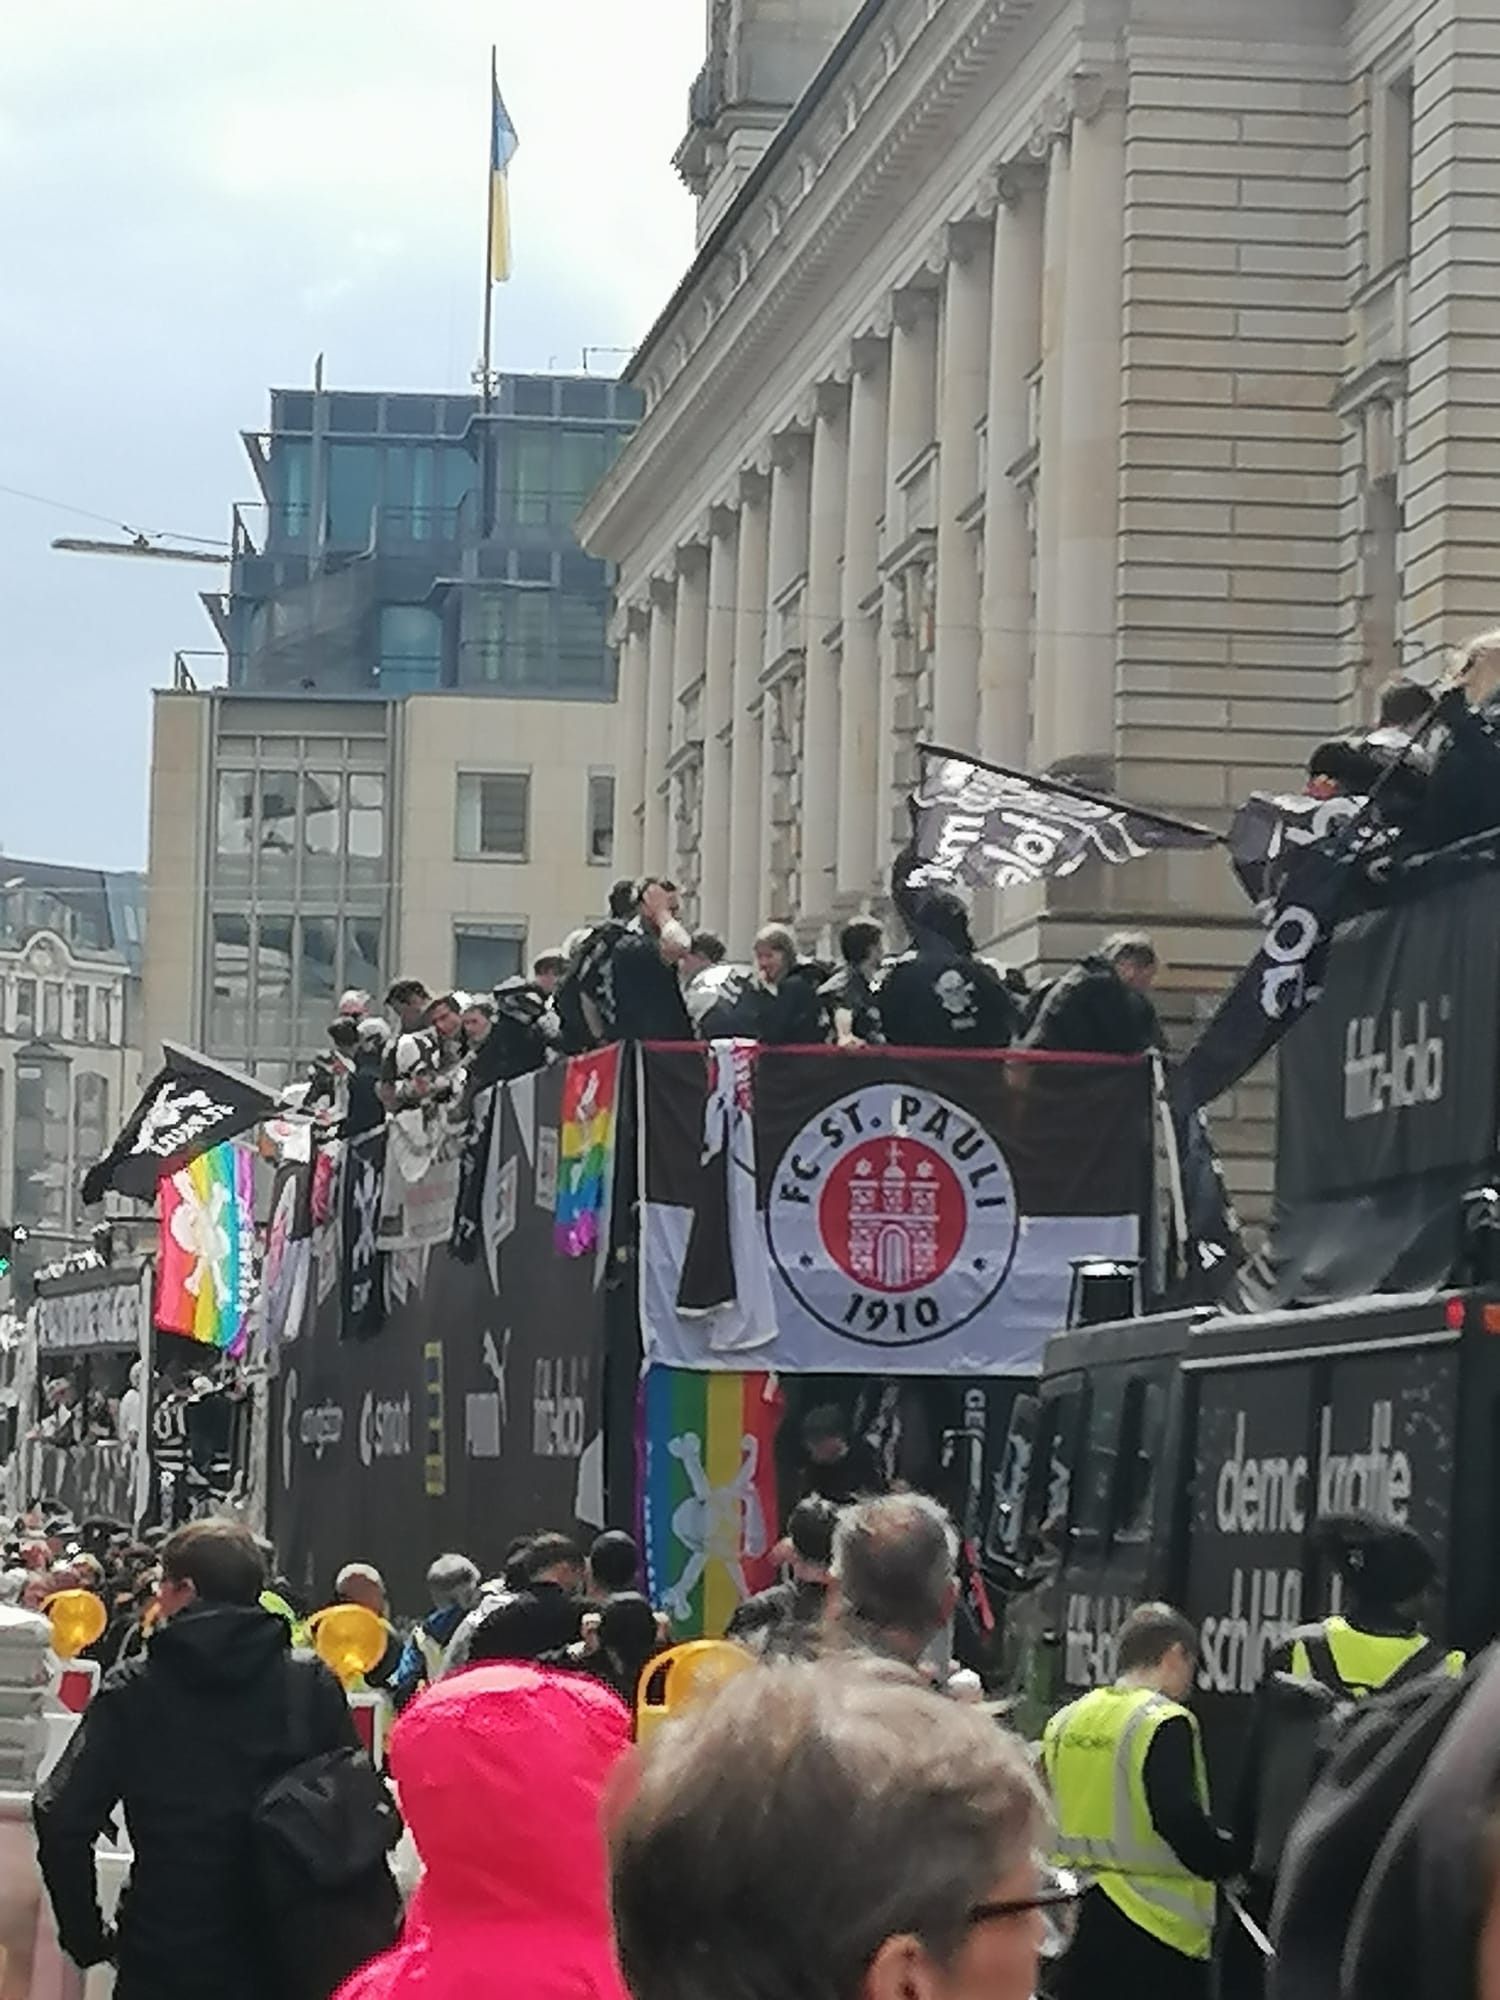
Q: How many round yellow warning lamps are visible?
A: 3